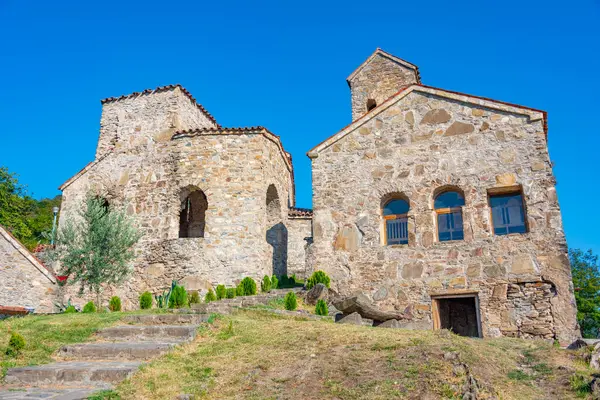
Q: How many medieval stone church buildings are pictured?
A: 2